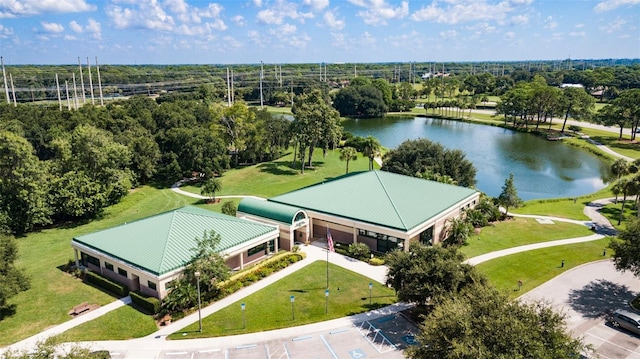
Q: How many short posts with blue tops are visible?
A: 4